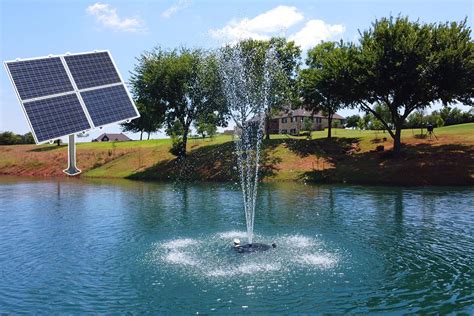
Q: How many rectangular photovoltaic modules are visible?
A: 4